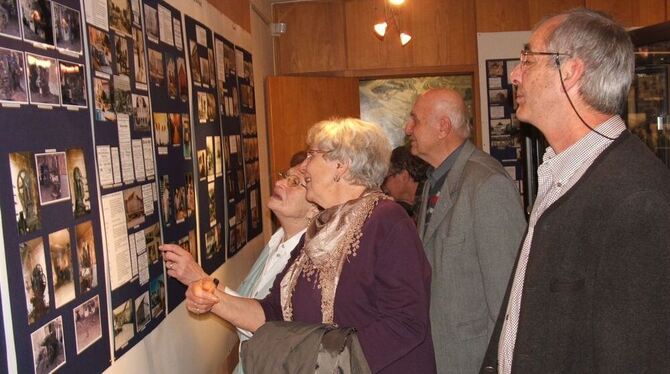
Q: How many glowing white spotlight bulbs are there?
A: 3